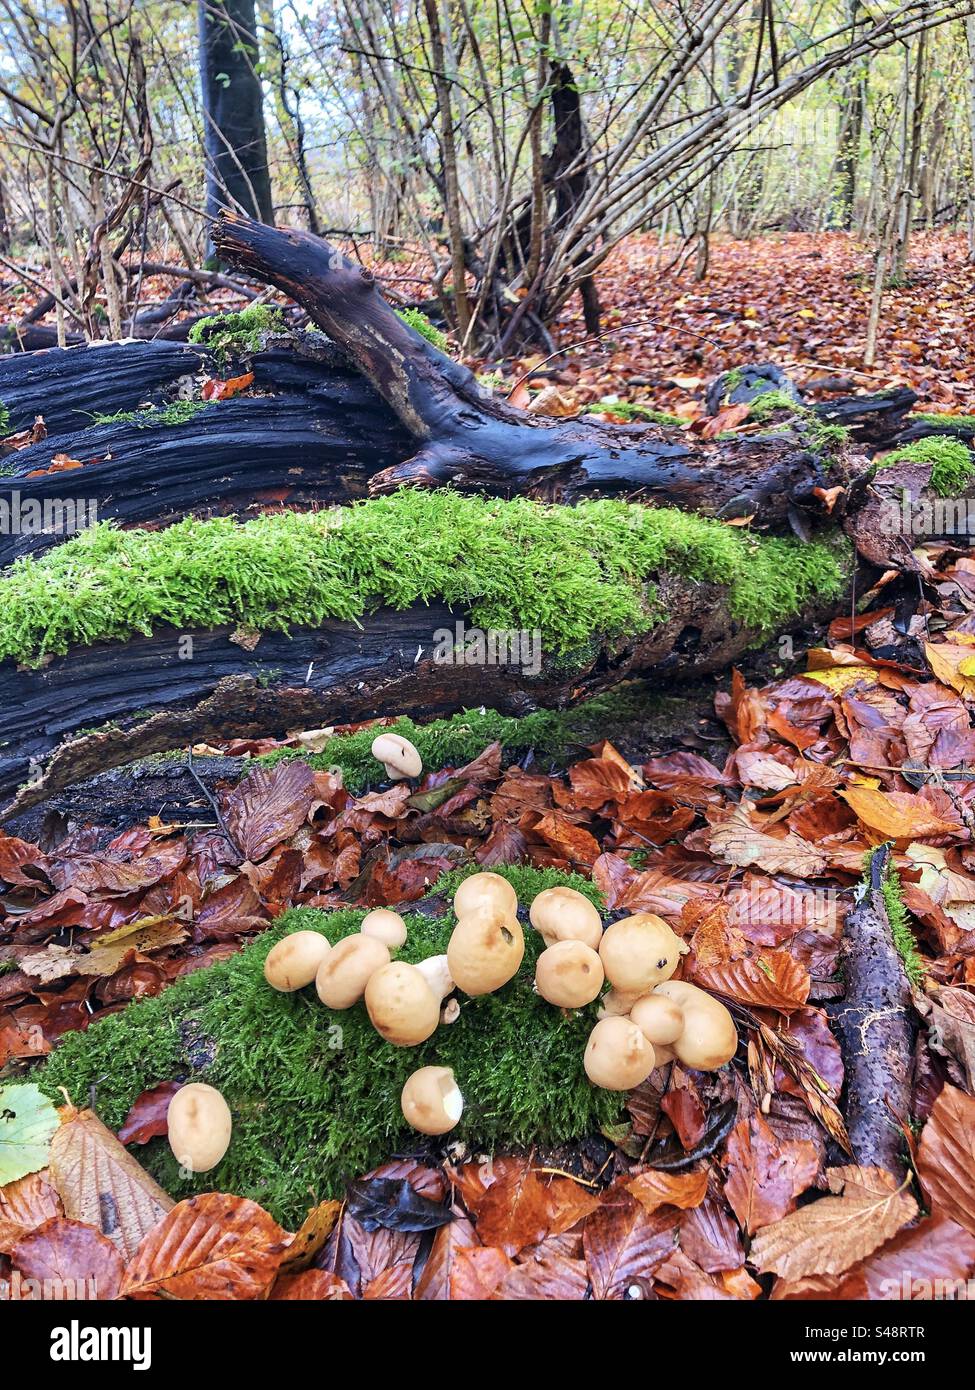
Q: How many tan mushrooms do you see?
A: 15